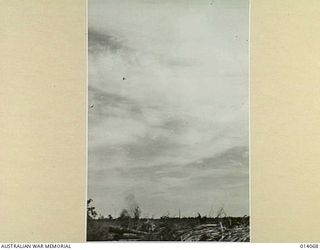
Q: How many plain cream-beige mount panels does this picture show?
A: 2